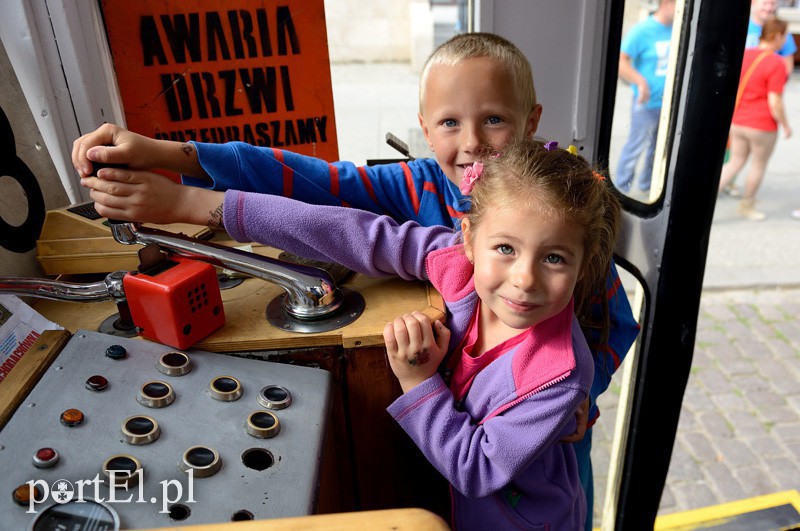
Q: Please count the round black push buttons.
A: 8